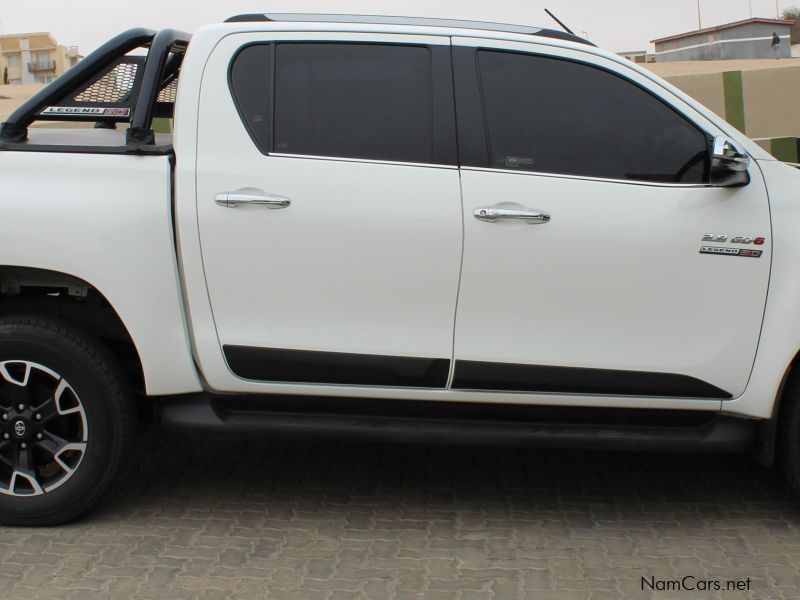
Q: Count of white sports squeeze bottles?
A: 0